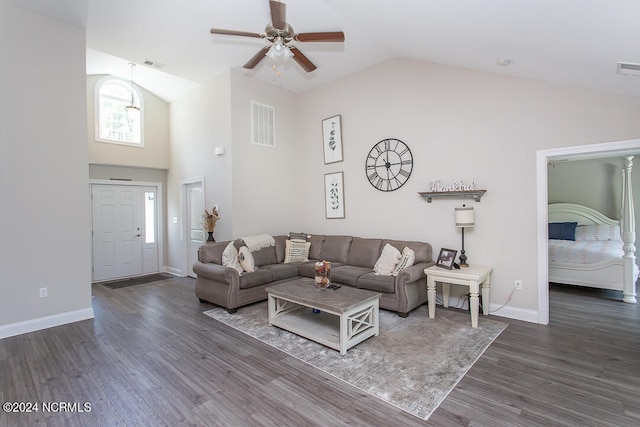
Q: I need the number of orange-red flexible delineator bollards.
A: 0